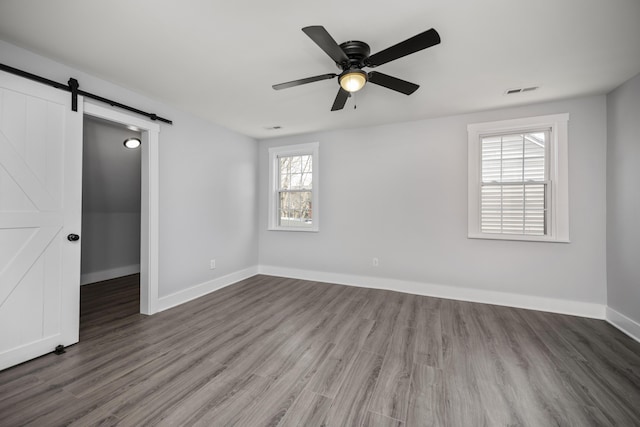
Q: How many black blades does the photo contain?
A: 5